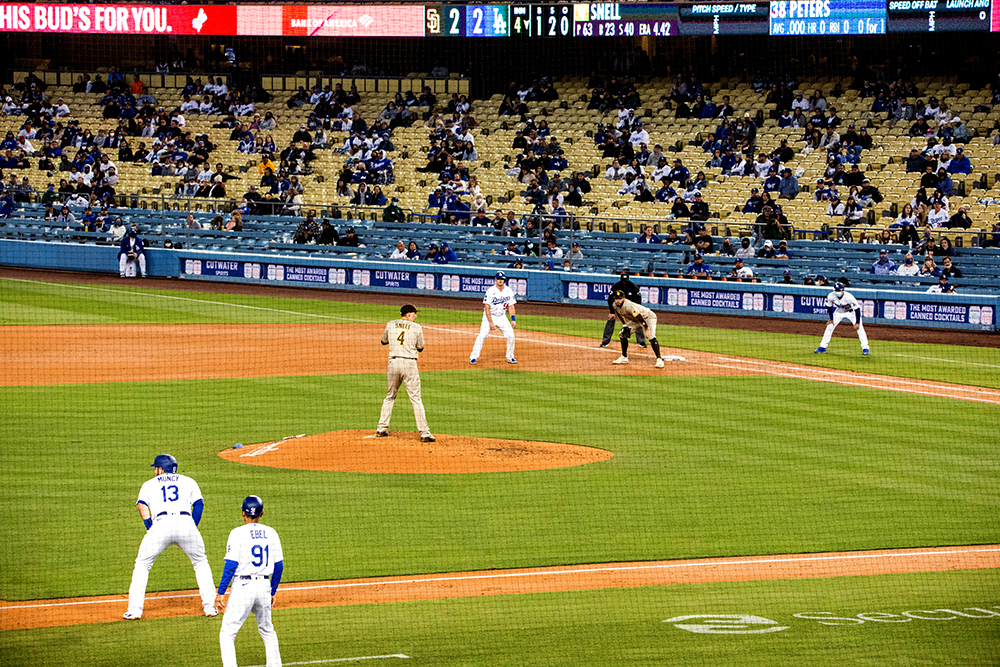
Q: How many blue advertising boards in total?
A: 8